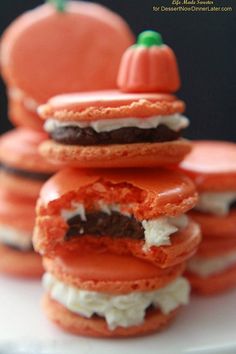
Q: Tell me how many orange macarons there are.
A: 8